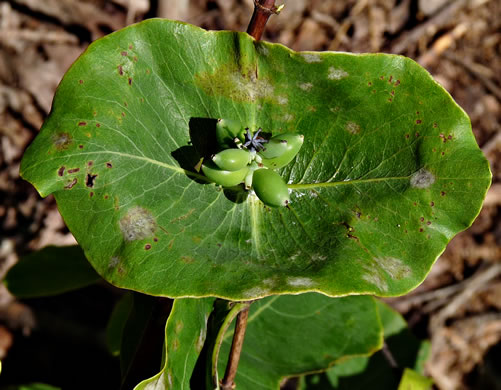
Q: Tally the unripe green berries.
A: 6